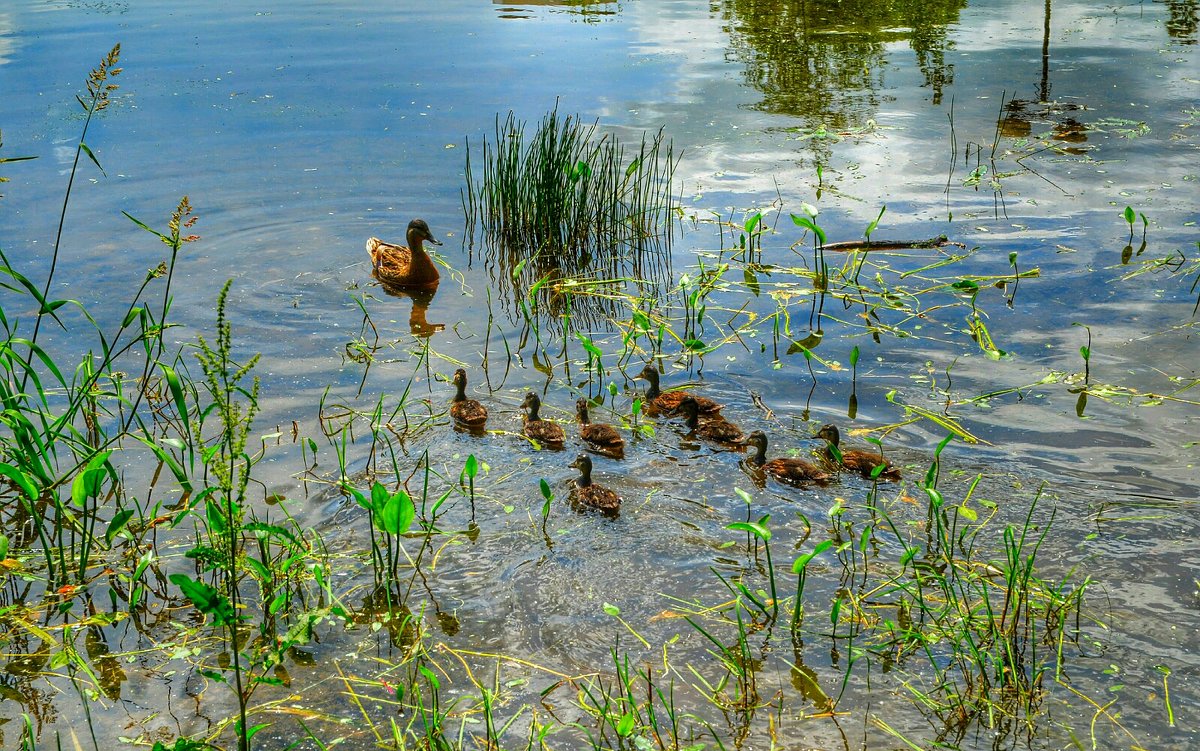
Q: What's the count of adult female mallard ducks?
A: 1